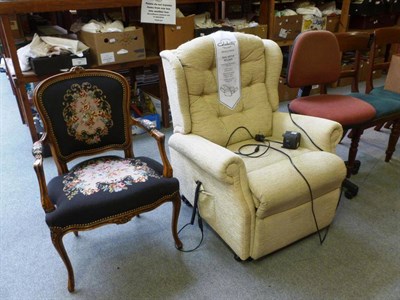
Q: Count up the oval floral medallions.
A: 2